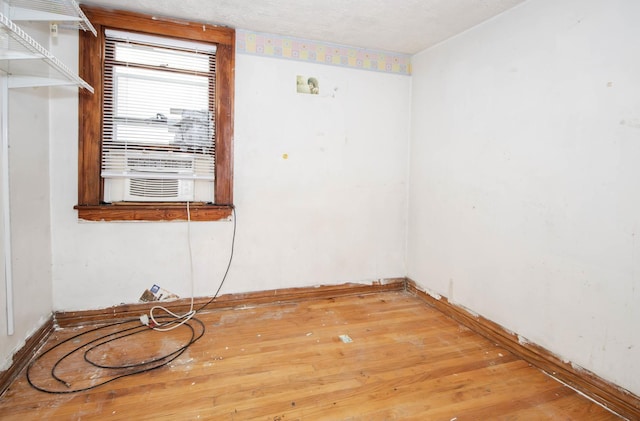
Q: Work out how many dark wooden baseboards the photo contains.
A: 3